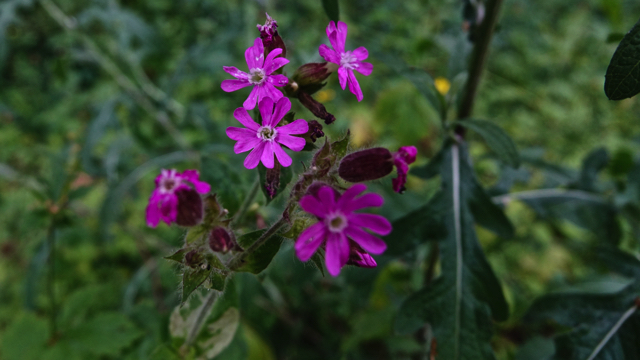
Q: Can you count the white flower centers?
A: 5